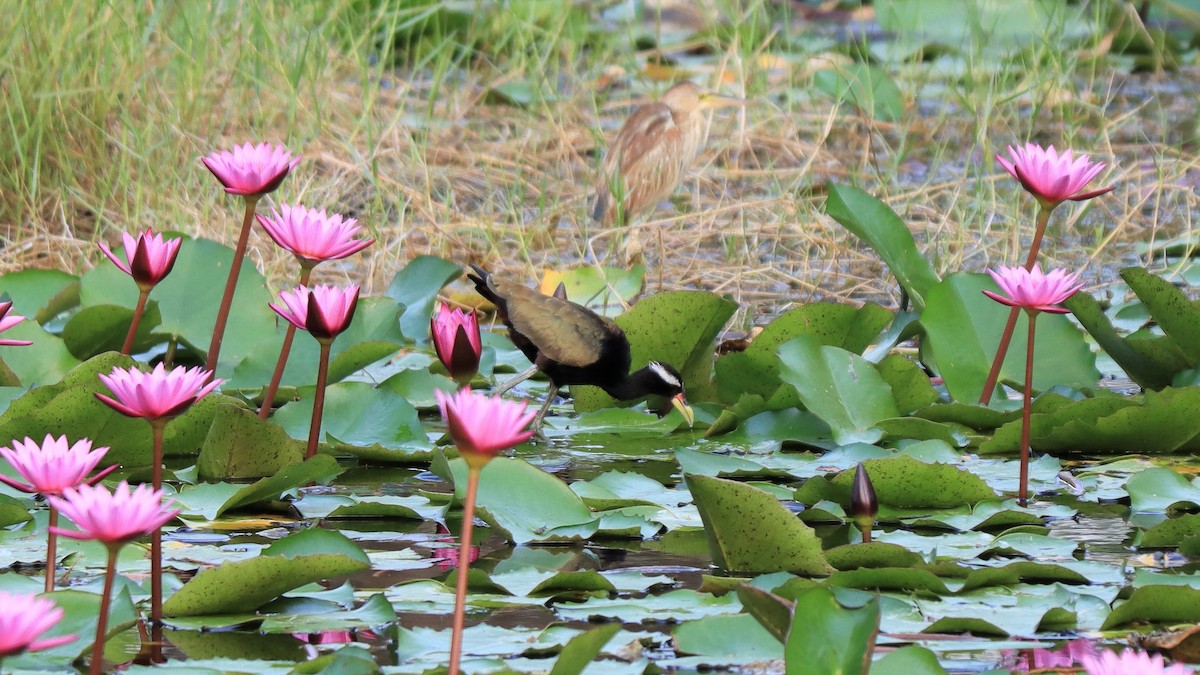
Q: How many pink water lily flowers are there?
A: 14